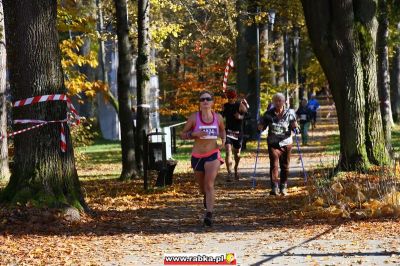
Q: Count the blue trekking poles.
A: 2